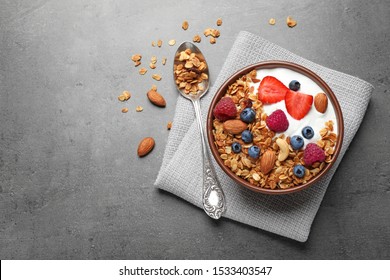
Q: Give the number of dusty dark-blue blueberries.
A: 8